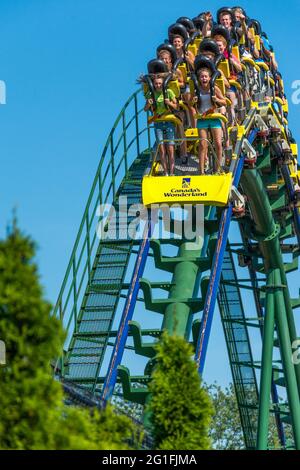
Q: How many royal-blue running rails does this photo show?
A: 2